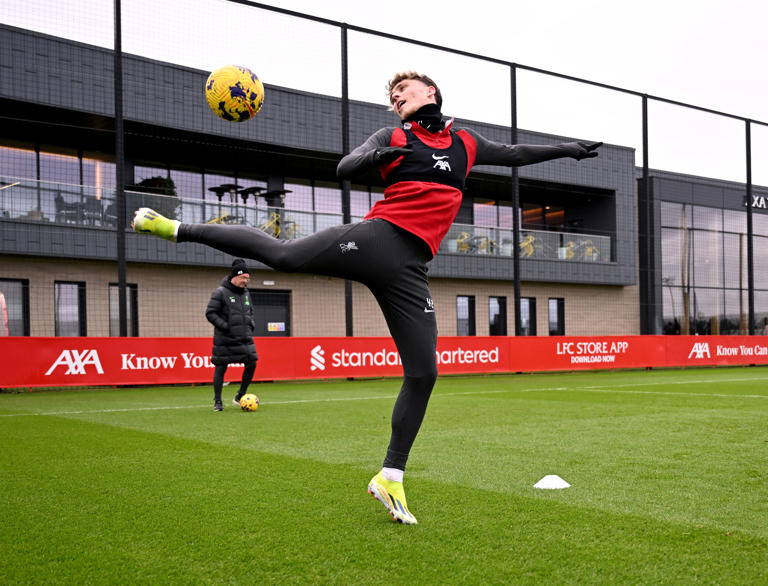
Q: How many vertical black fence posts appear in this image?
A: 5